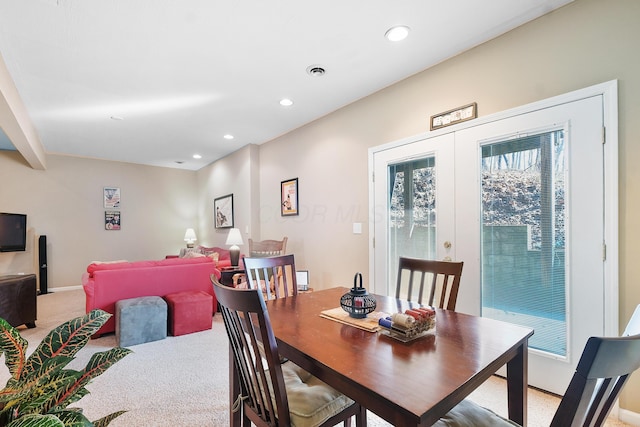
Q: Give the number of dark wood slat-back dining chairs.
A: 4